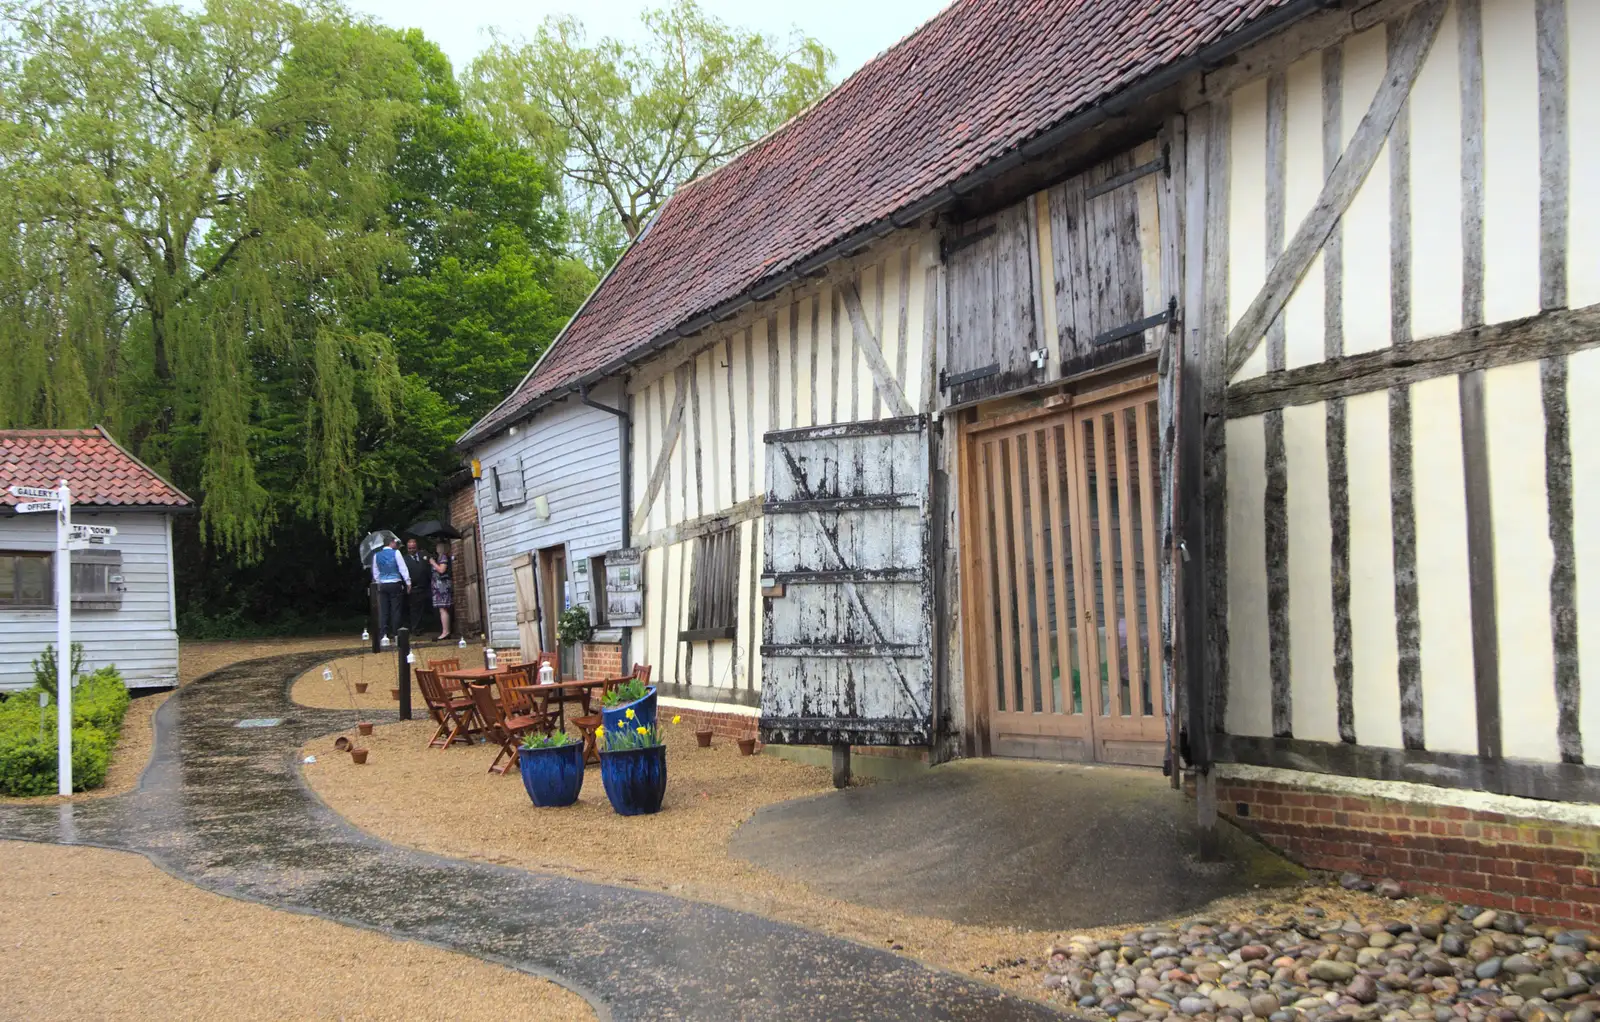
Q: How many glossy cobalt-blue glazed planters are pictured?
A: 3